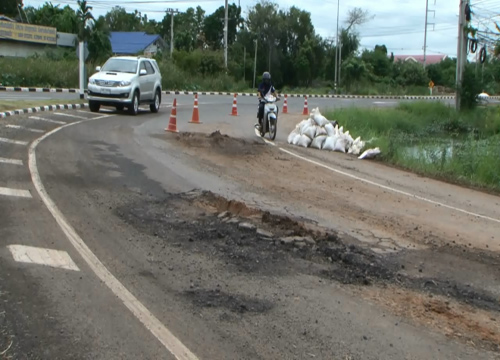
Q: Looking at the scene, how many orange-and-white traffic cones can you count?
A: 5